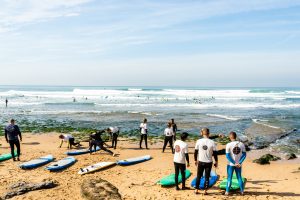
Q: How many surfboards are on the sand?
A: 9